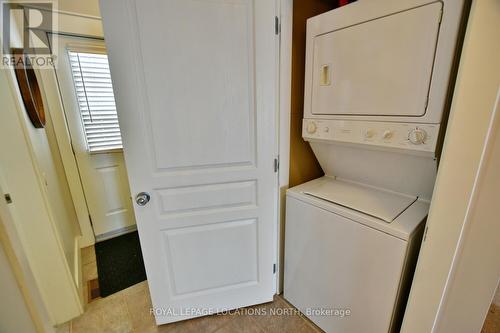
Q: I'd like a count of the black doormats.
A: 1